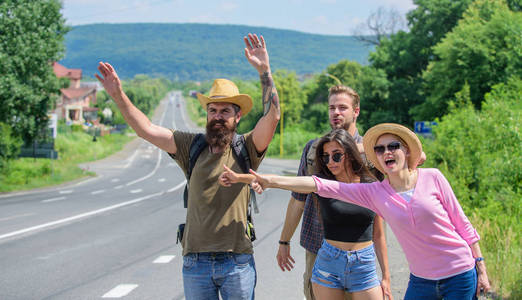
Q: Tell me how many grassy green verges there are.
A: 2